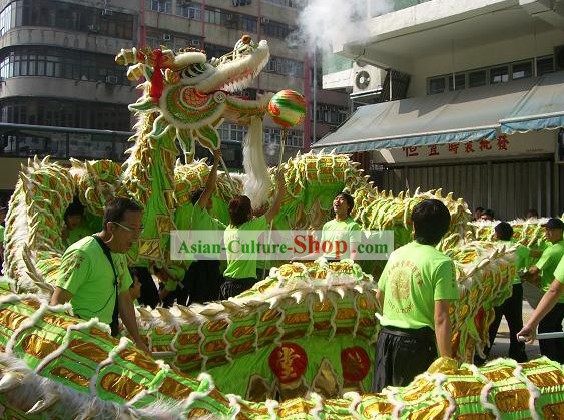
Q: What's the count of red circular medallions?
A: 2